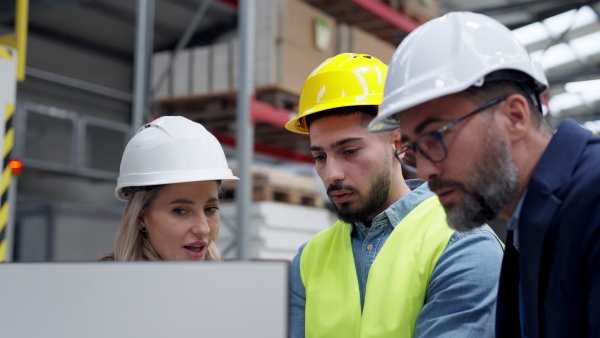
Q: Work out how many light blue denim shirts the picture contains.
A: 1